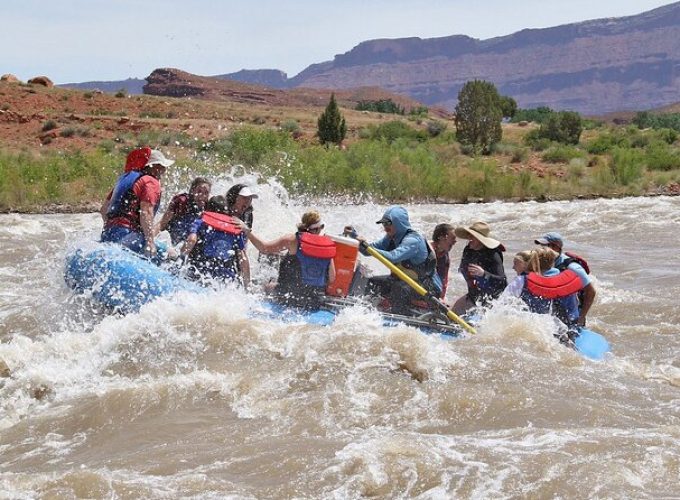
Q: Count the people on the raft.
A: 11